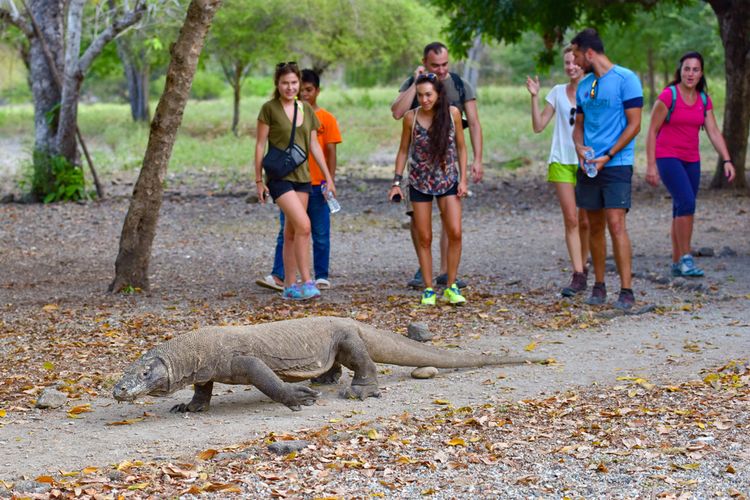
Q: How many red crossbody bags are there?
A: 0